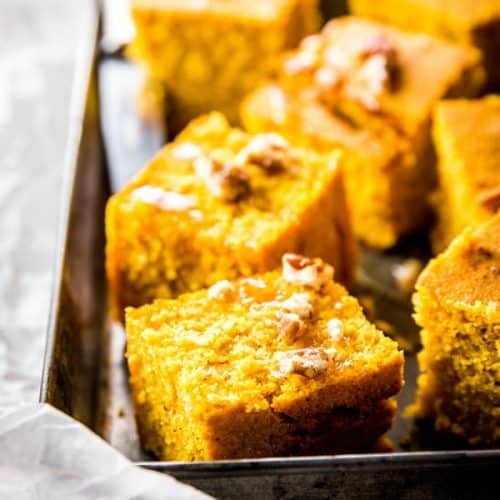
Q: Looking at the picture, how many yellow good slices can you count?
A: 7